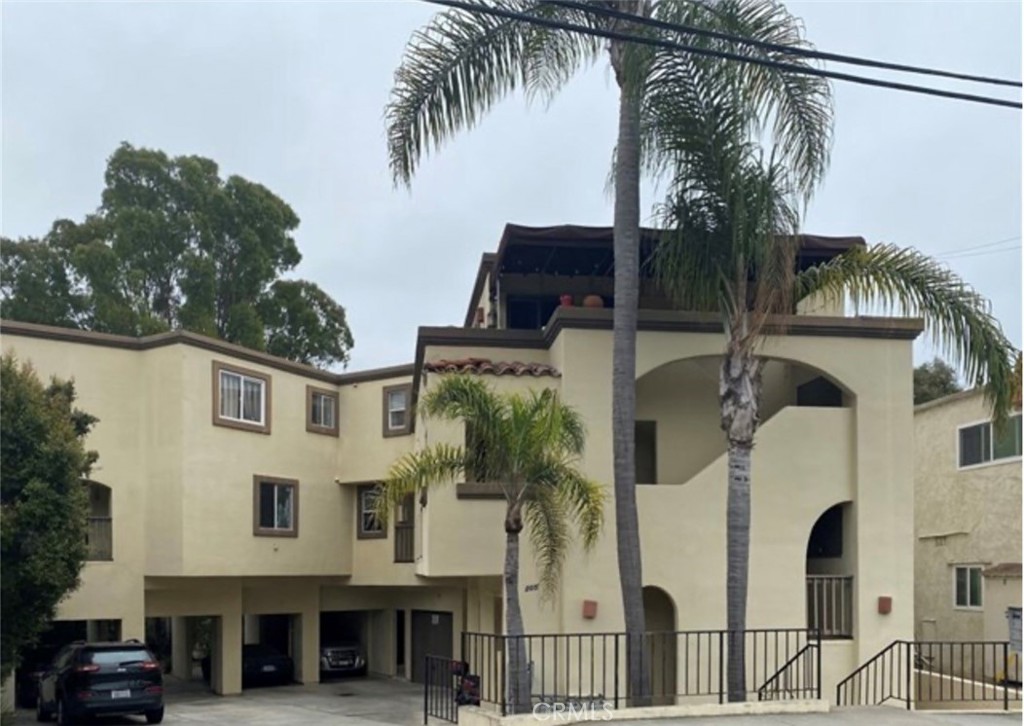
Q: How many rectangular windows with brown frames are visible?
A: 5